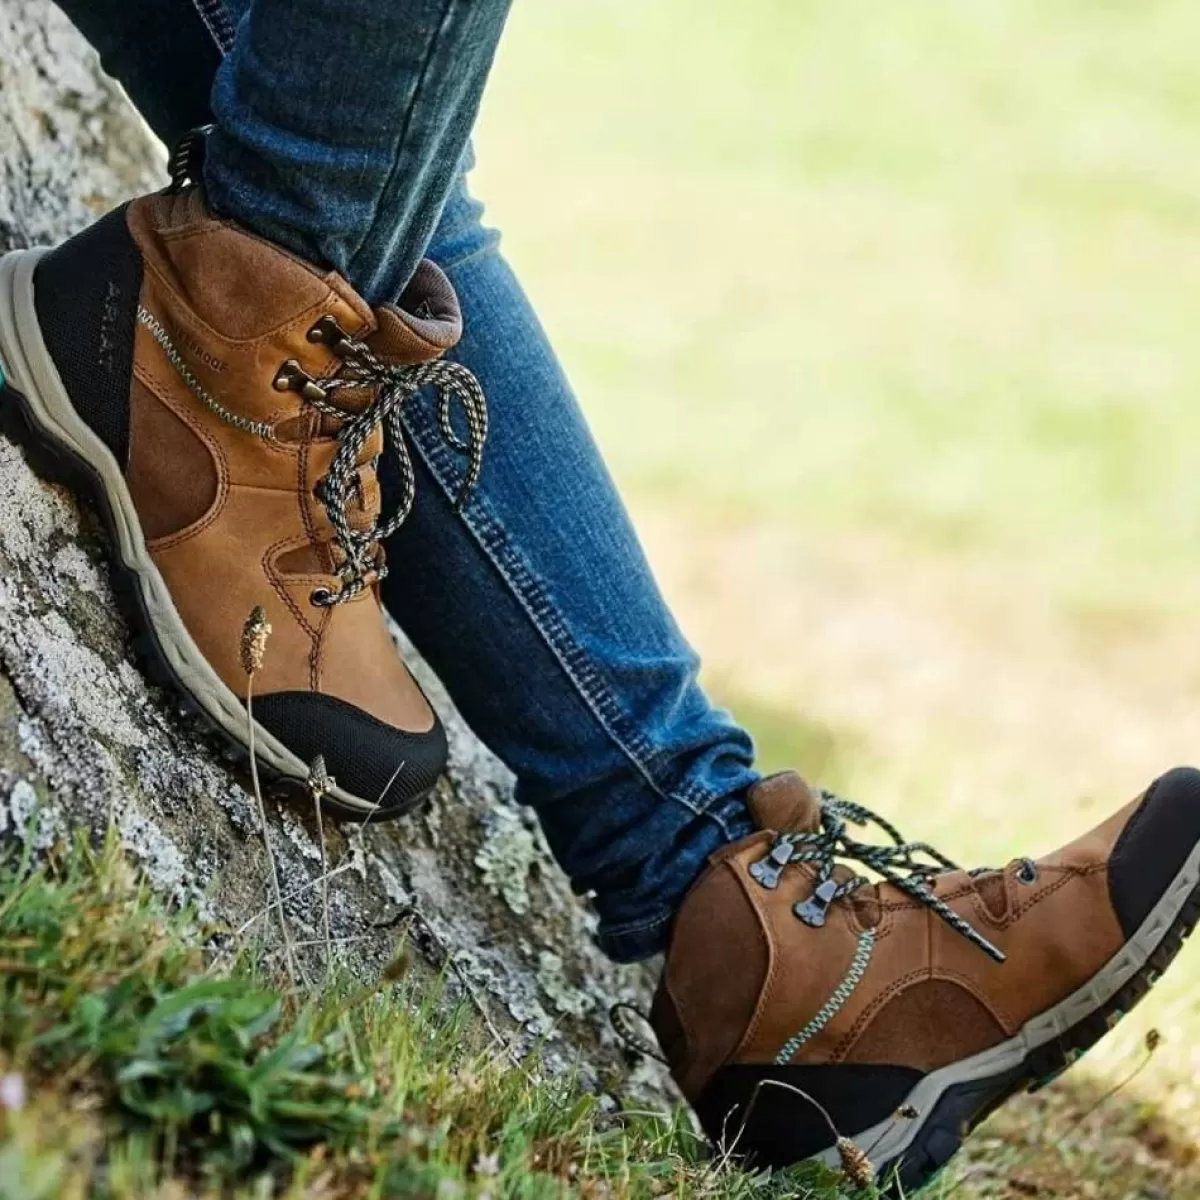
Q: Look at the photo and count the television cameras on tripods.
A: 0